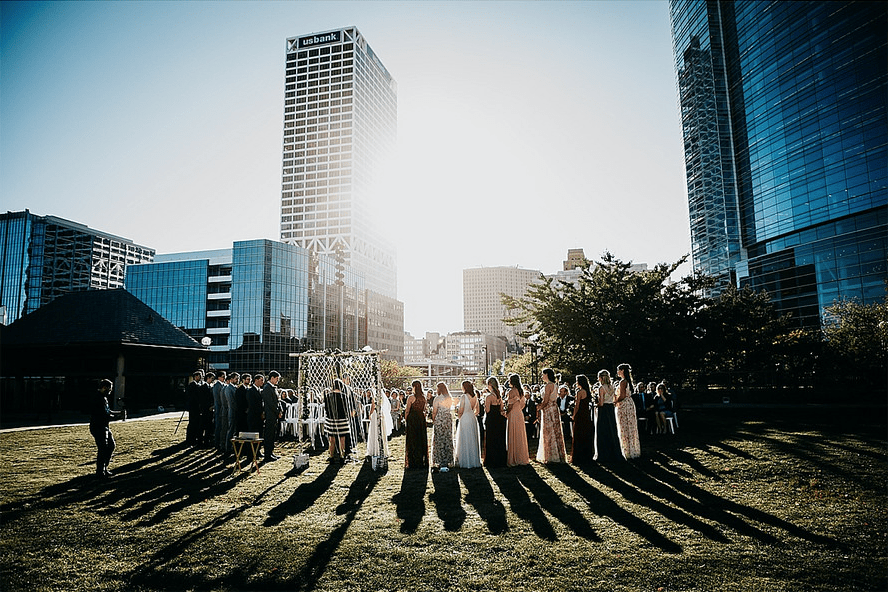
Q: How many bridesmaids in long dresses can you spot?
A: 9